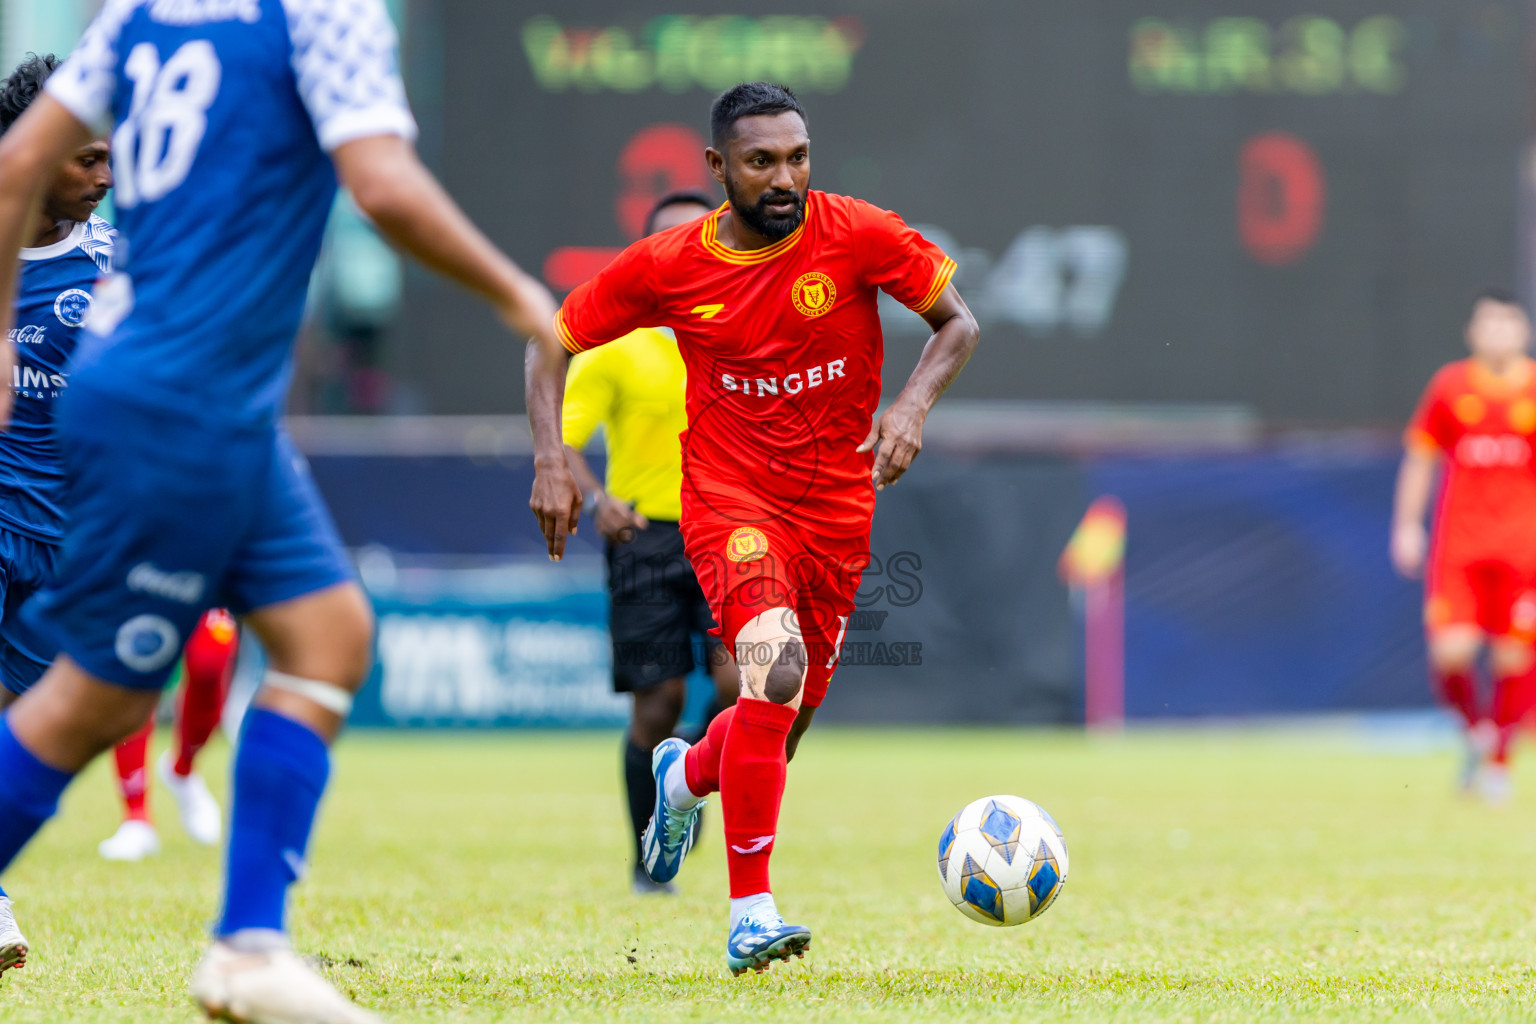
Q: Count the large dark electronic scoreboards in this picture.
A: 1